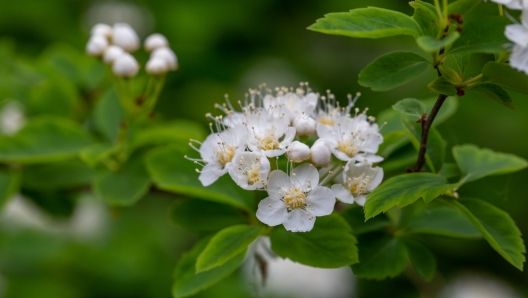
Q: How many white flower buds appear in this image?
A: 11